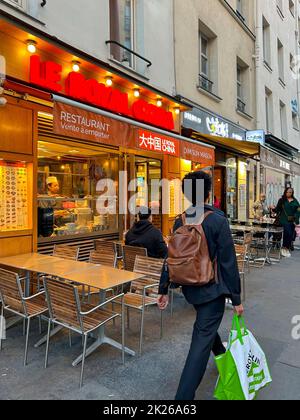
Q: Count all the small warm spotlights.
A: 6